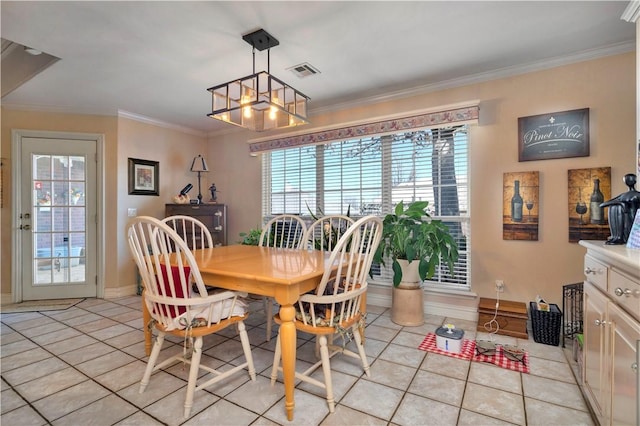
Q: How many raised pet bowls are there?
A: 2